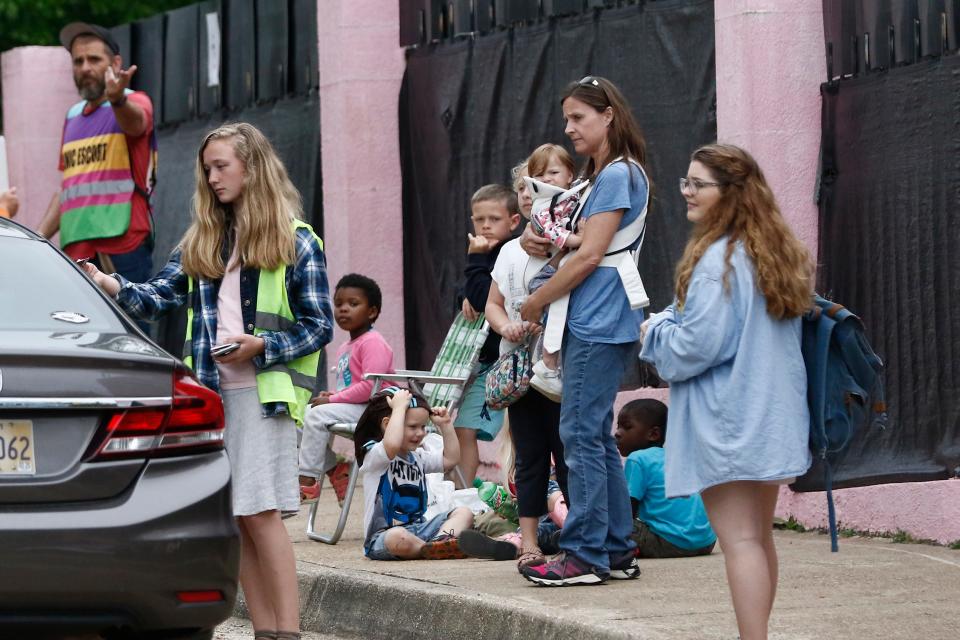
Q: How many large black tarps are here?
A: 3